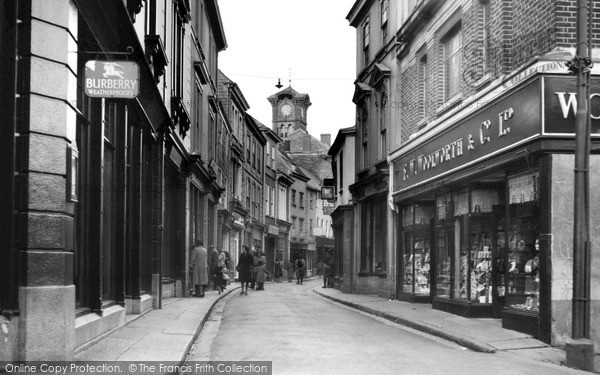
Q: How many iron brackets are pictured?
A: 1